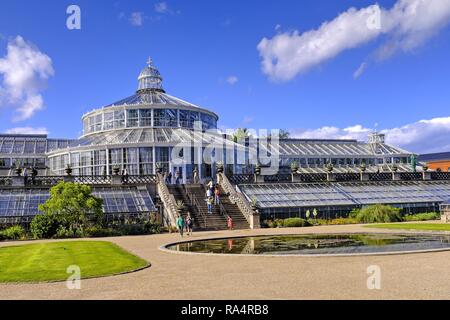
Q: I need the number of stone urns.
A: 13